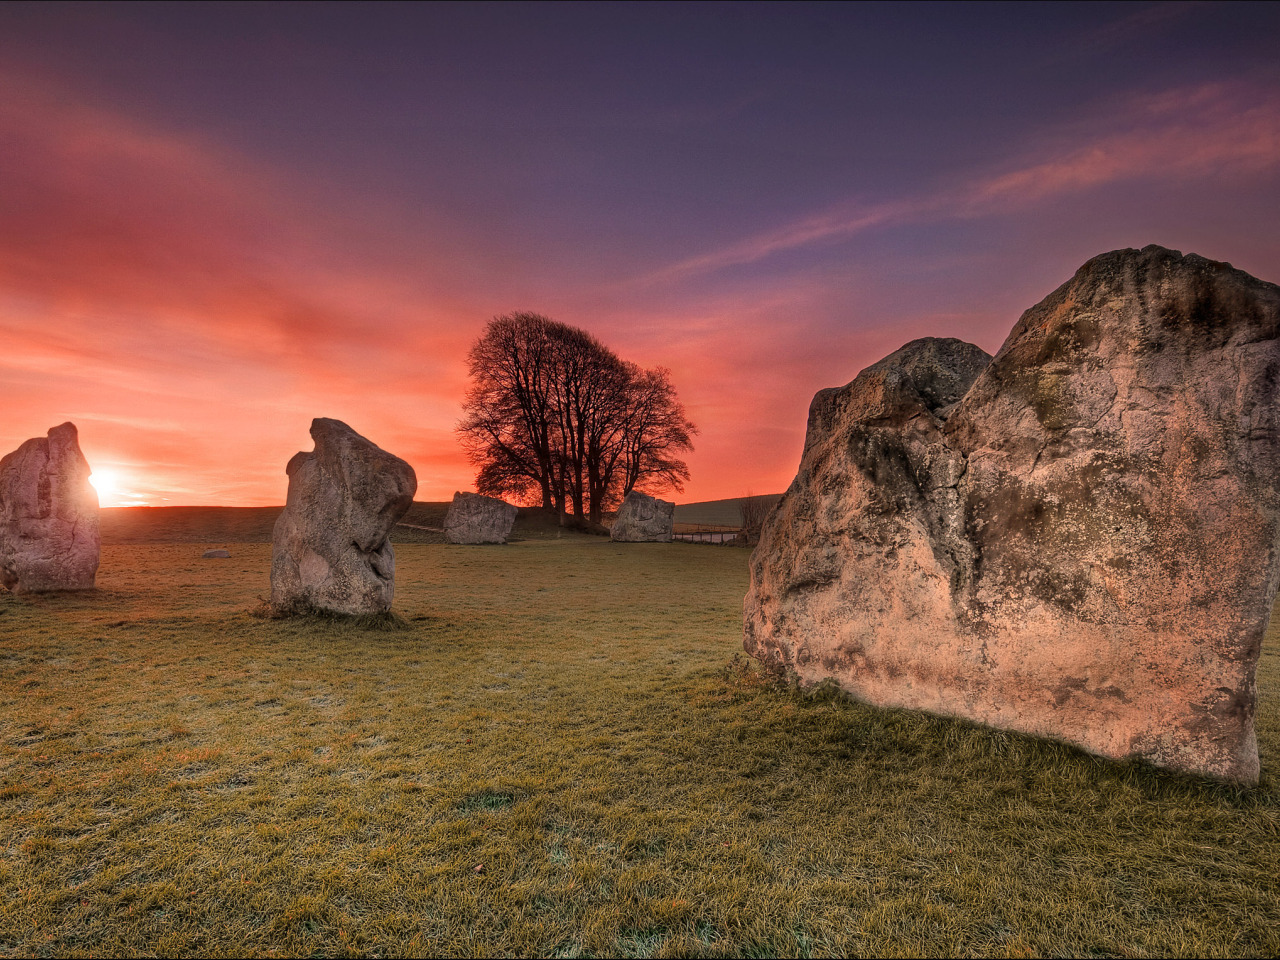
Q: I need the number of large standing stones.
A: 5